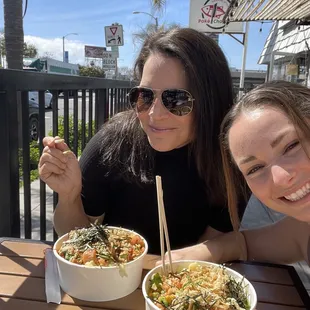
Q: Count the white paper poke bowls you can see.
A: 2